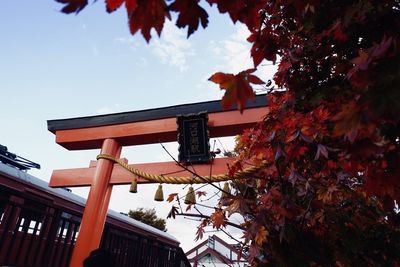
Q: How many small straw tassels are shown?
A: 4